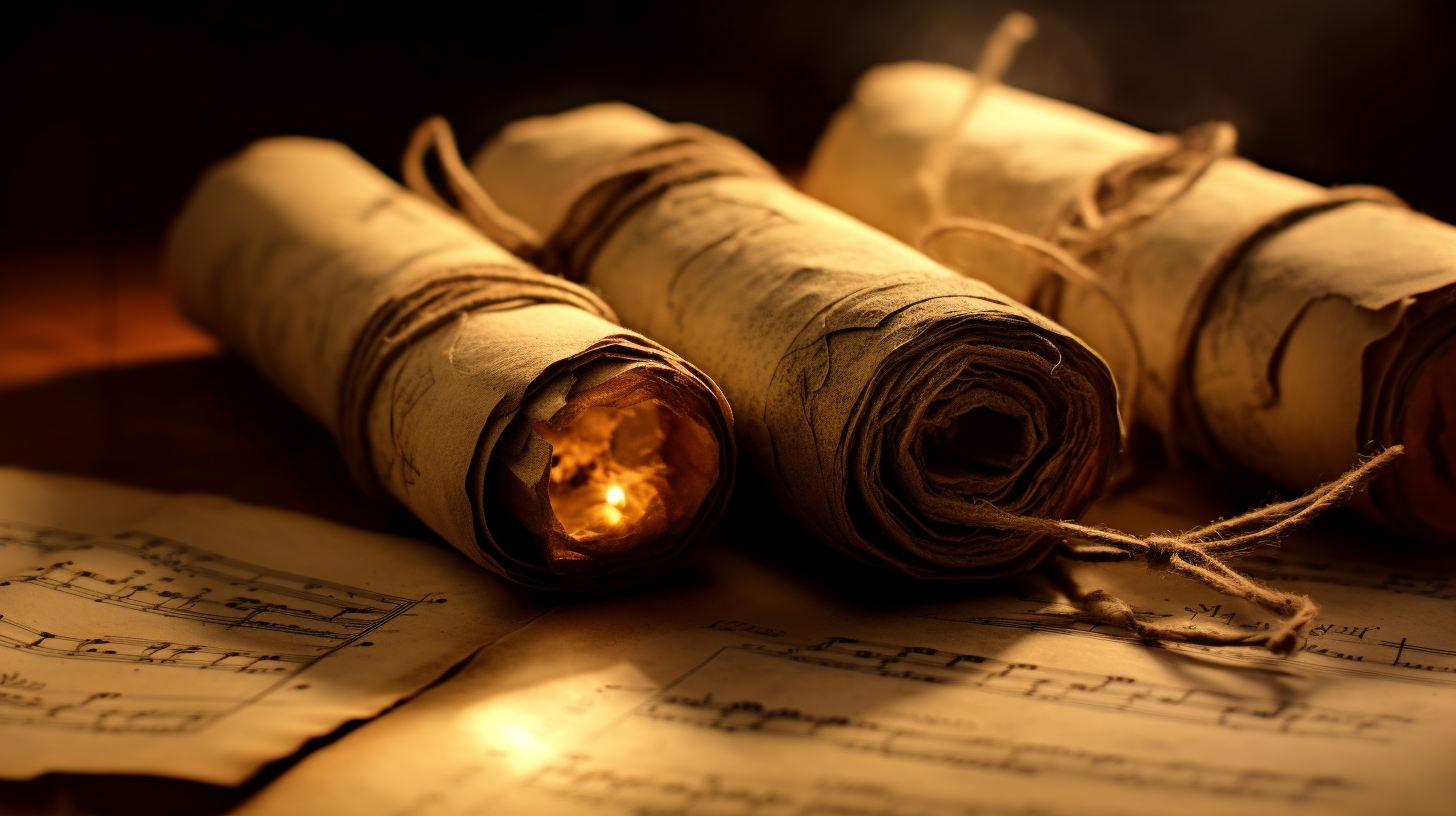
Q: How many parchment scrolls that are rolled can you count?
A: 3